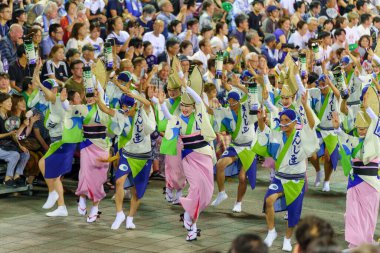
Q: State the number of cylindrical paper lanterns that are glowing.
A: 8